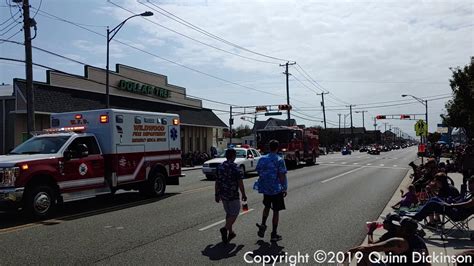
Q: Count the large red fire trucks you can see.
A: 1